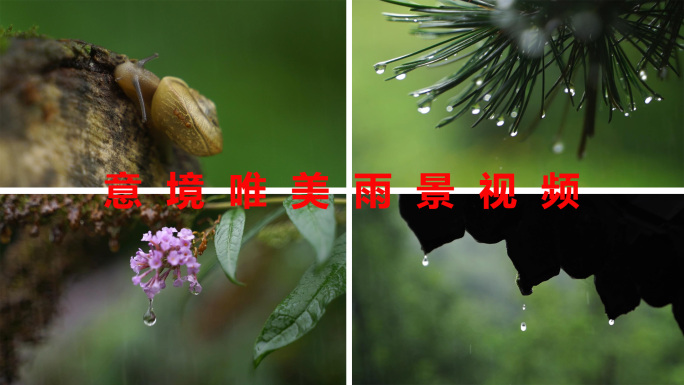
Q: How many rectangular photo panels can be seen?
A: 4